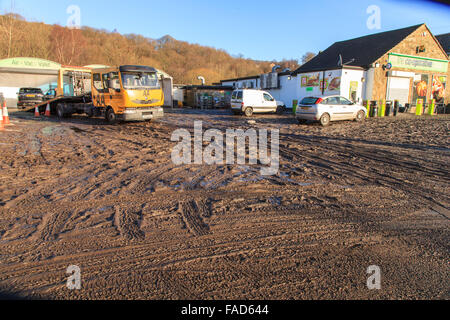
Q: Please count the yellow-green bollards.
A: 5